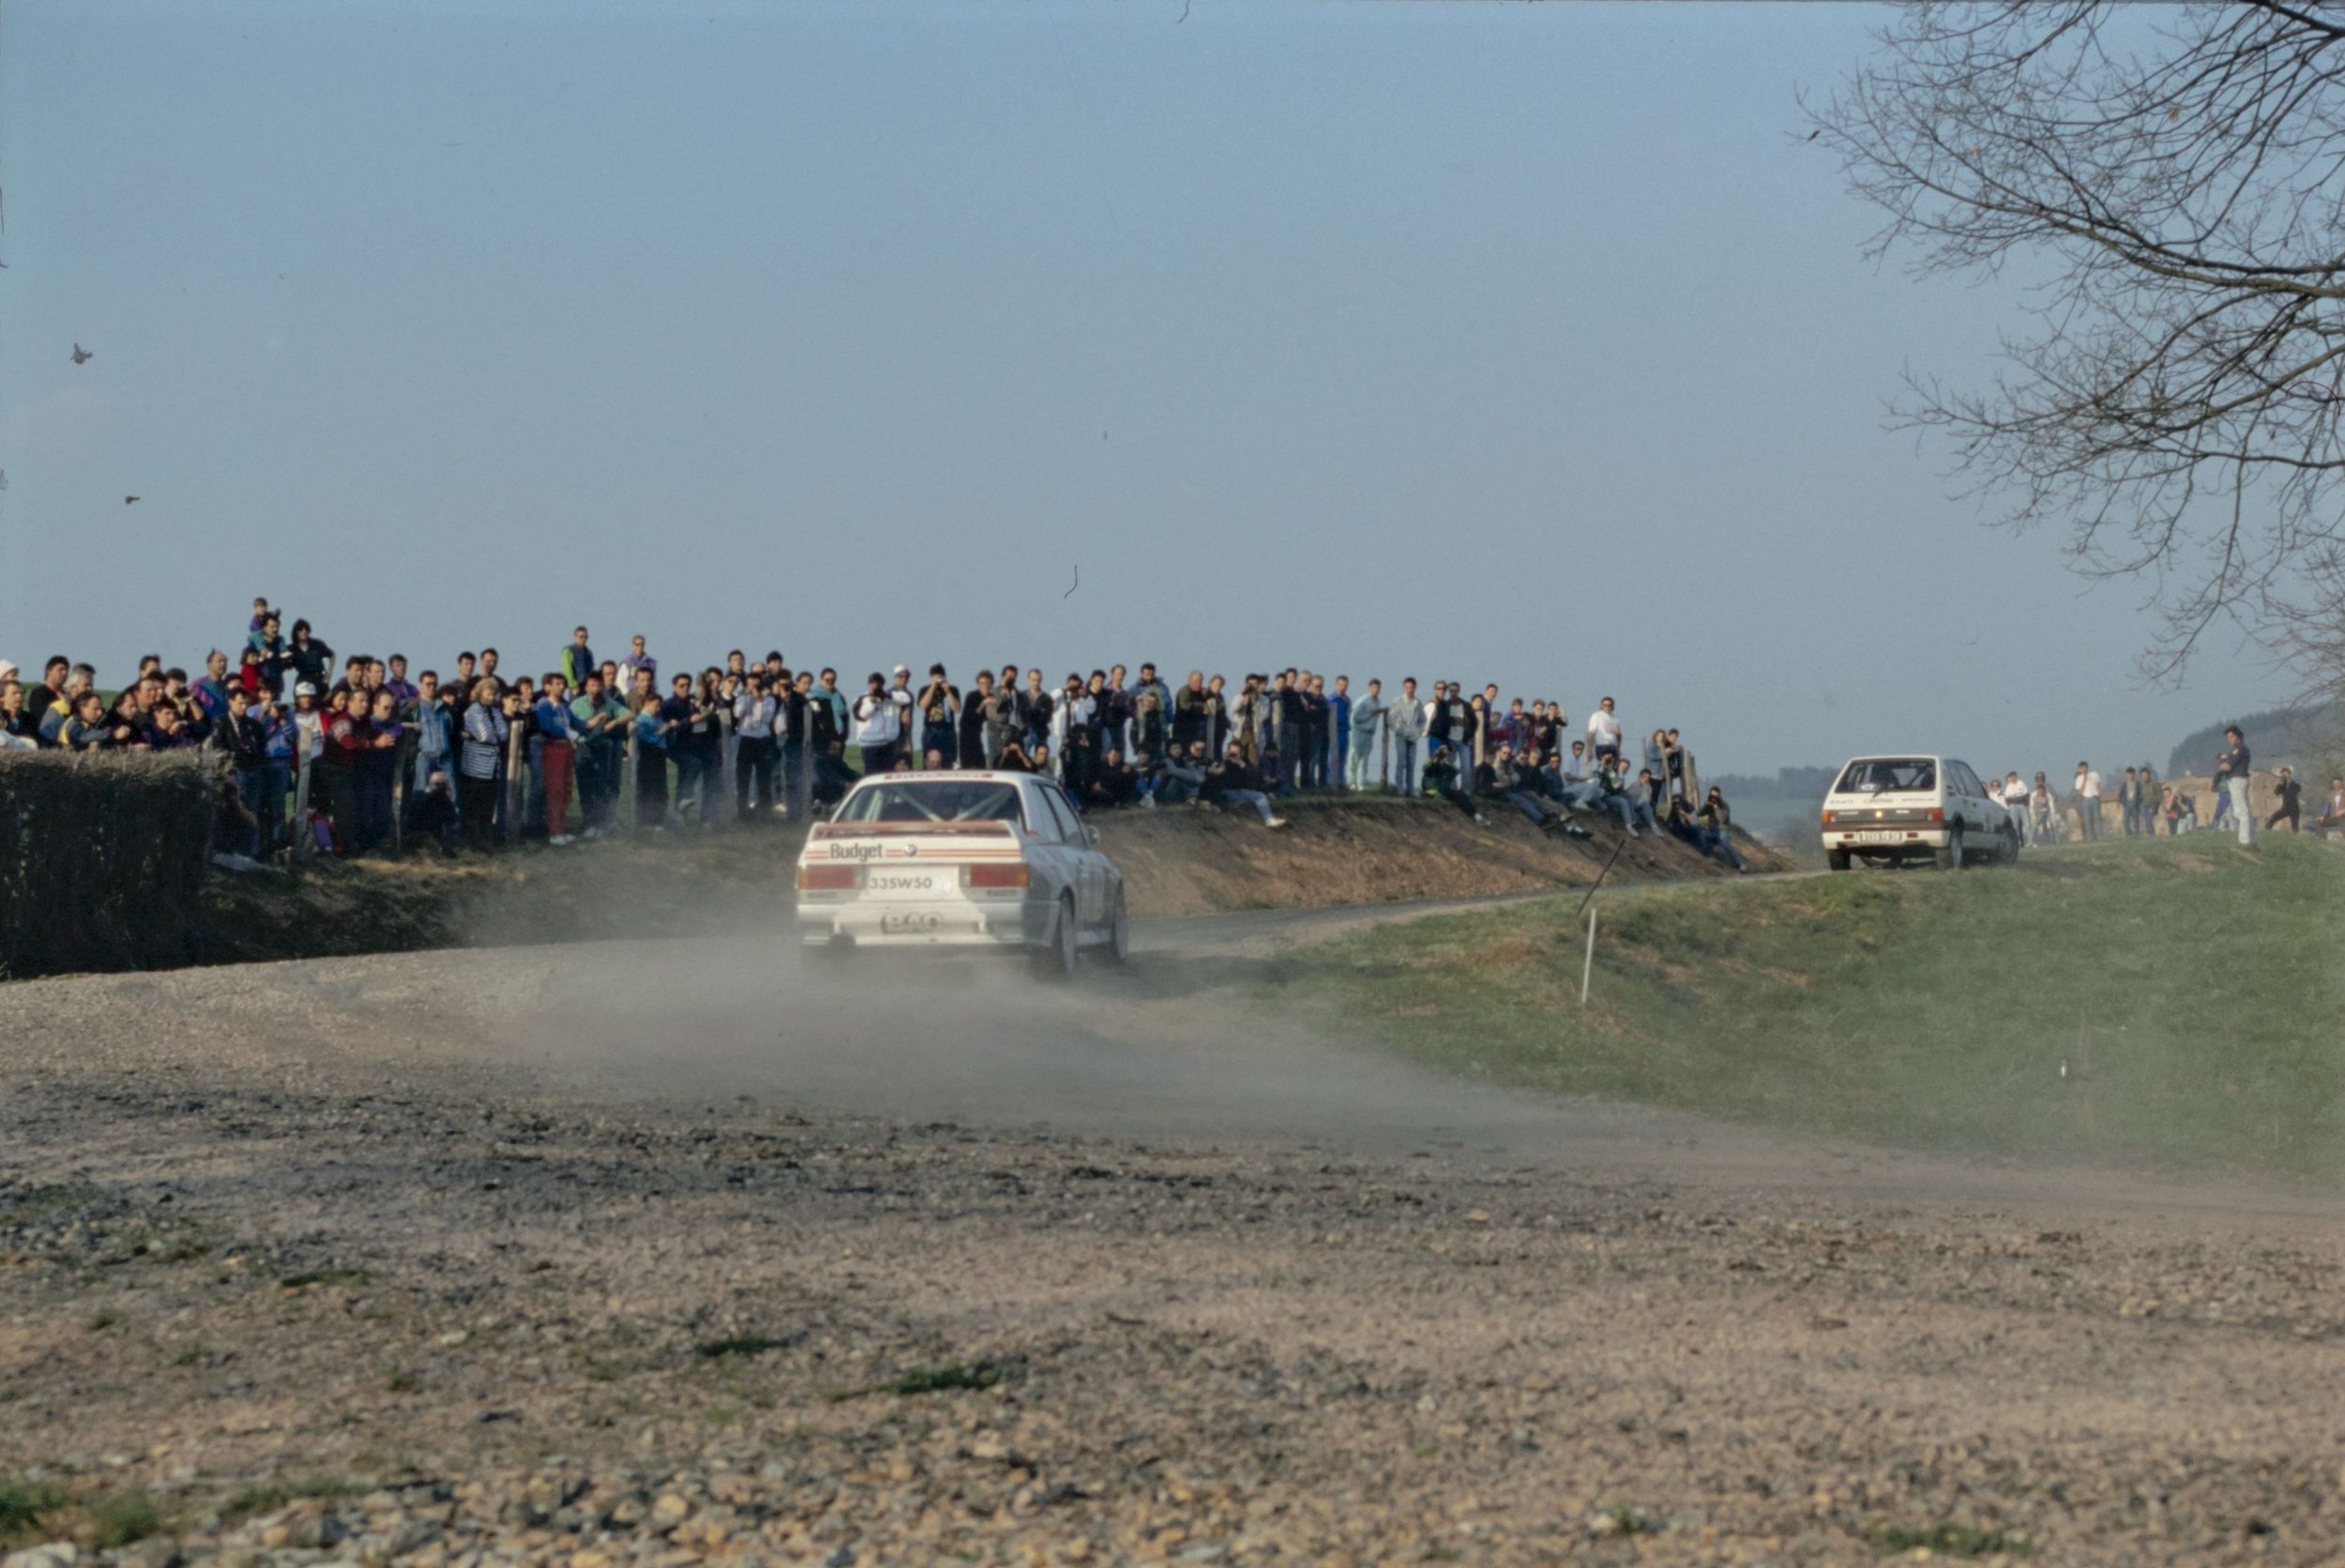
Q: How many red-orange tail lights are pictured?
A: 4